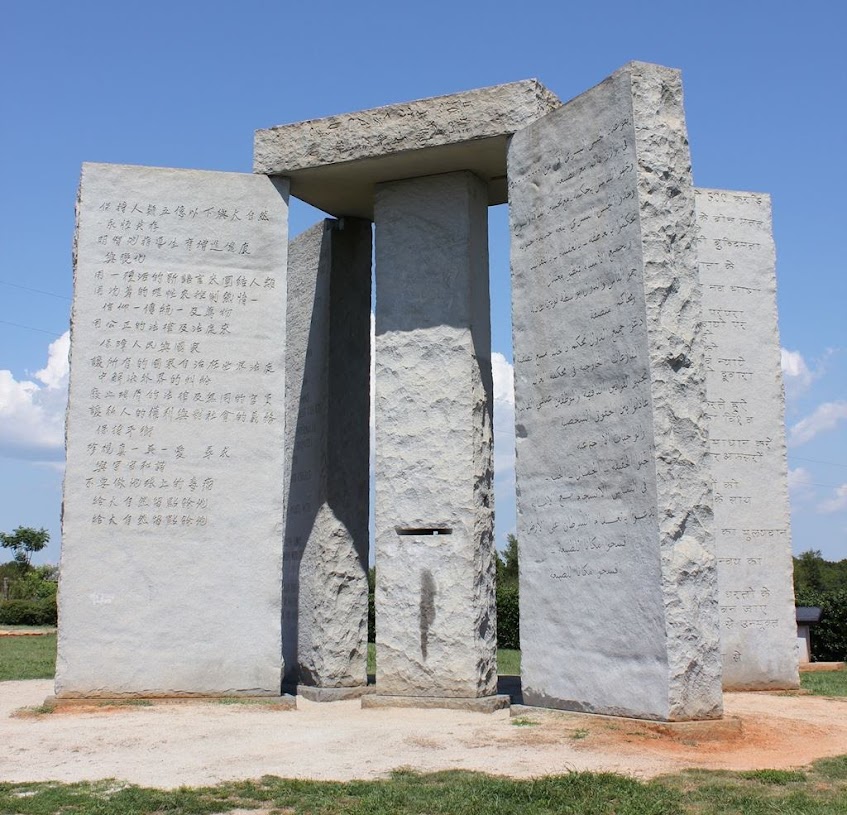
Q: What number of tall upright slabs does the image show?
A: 5